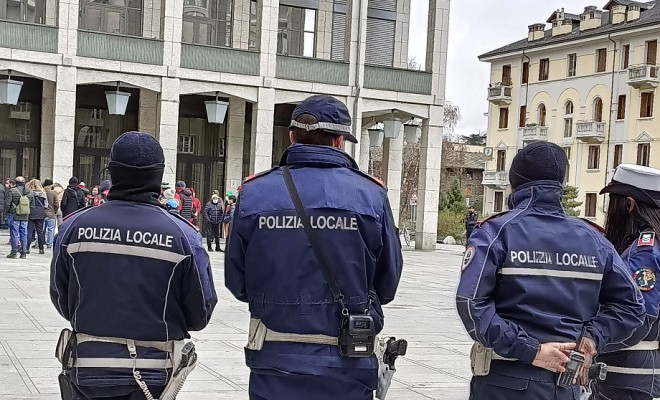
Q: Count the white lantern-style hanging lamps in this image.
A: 6